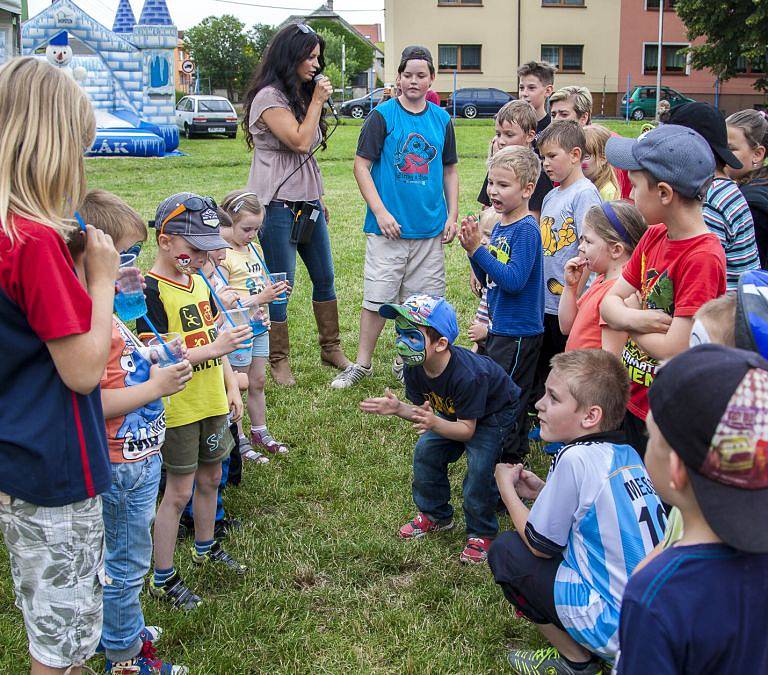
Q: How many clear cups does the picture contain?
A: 5